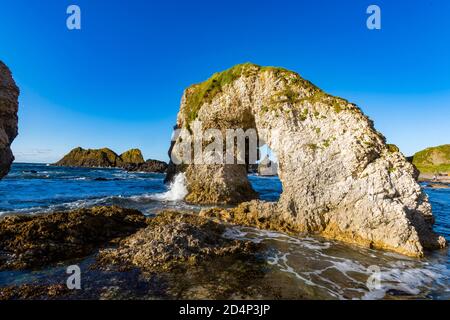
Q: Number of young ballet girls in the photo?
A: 0